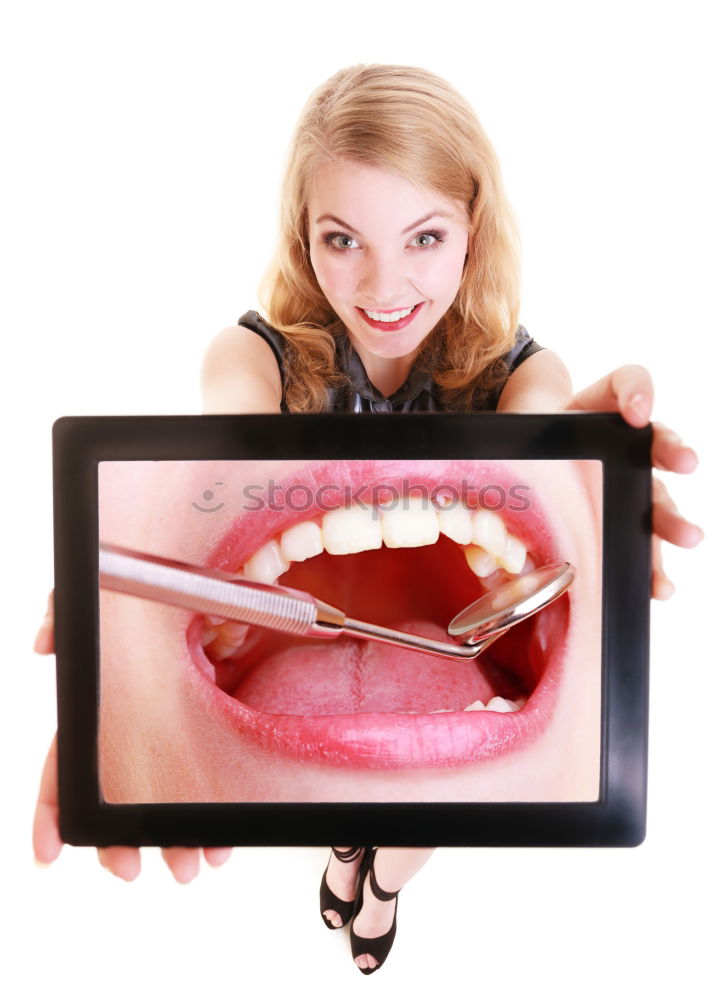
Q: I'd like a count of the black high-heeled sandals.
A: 2